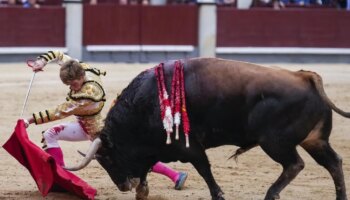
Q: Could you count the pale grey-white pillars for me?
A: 2